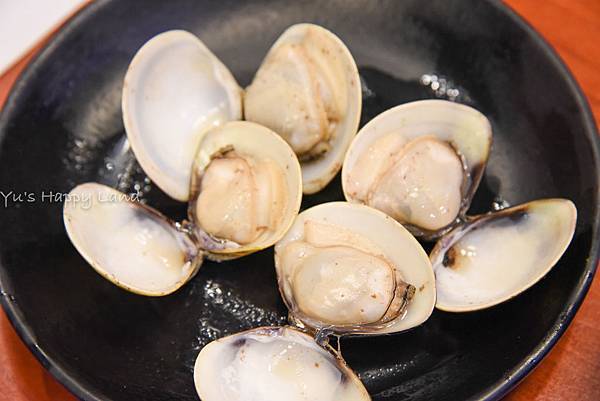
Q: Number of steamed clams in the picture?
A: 4